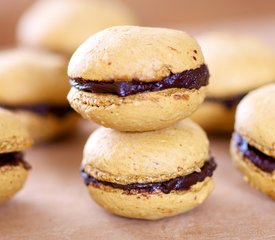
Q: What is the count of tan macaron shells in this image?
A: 13